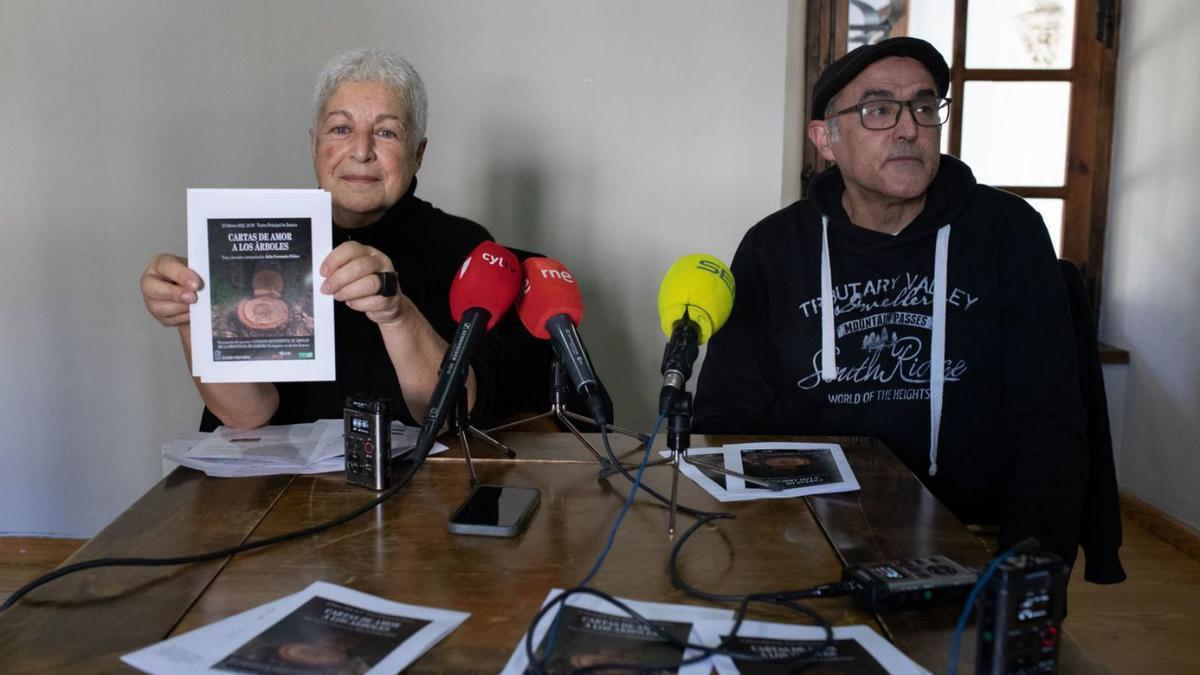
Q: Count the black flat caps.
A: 1